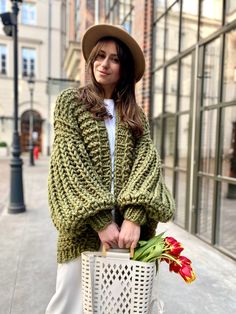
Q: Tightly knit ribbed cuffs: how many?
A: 2